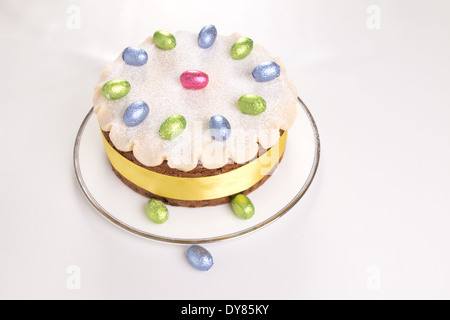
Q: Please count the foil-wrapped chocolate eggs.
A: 14